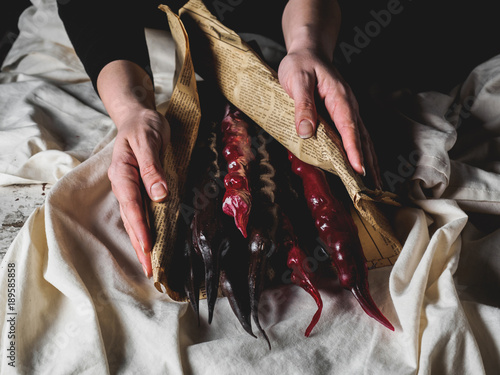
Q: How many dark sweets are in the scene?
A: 4